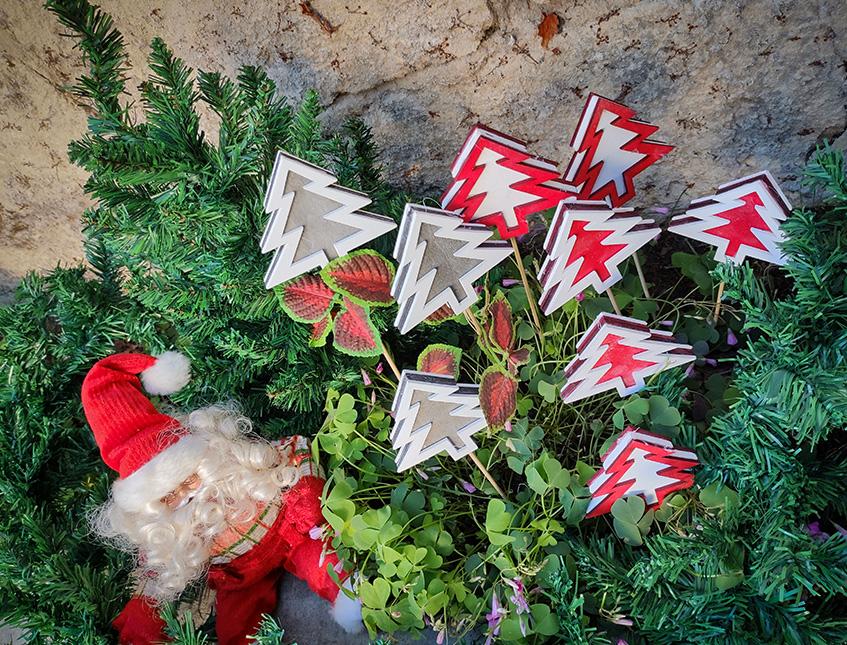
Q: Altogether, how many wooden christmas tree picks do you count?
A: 9